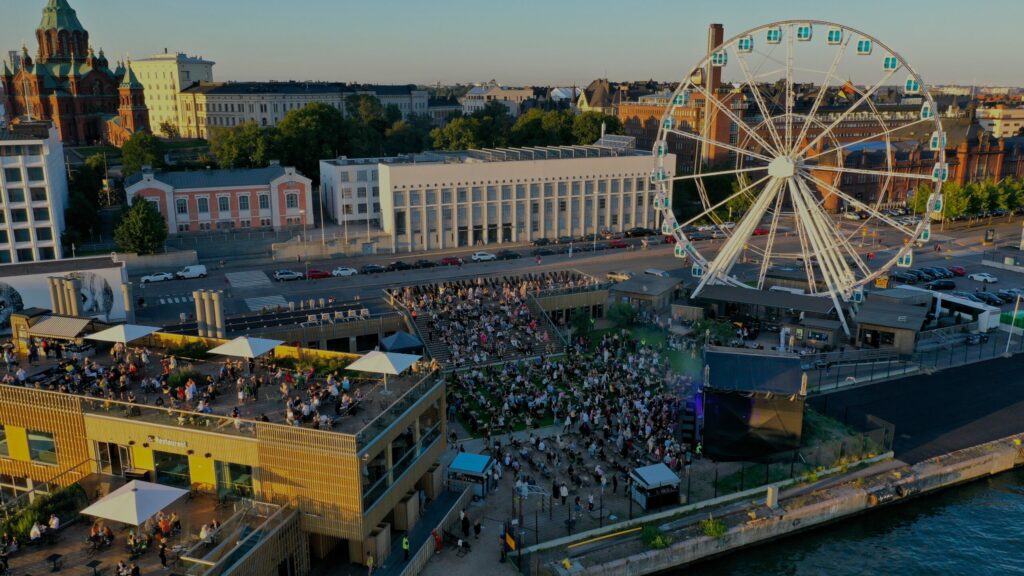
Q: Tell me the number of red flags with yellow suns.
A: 0